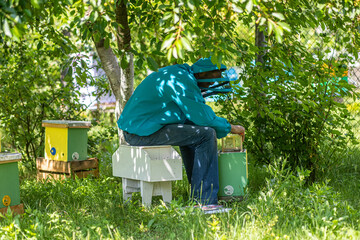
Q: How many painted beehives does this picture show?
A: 3